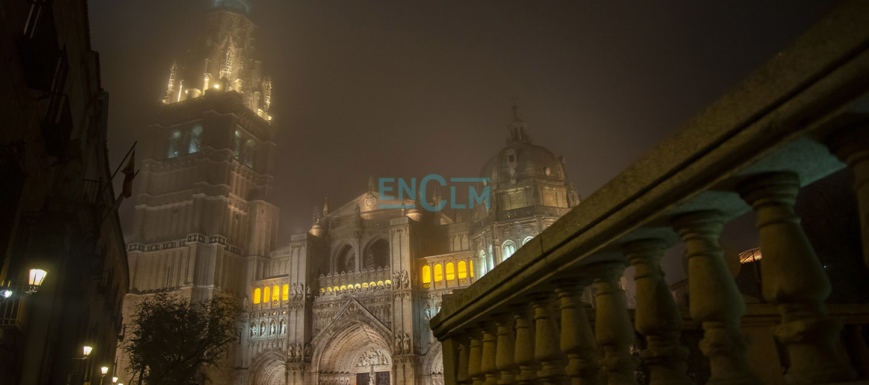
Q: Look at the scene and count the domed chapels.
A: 1